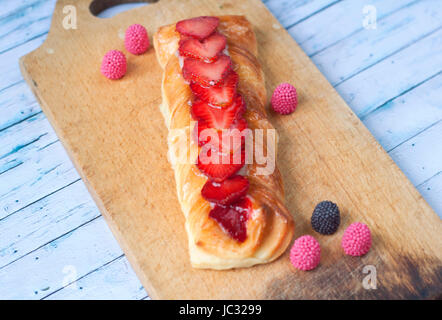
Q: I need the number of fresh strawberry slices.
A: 8